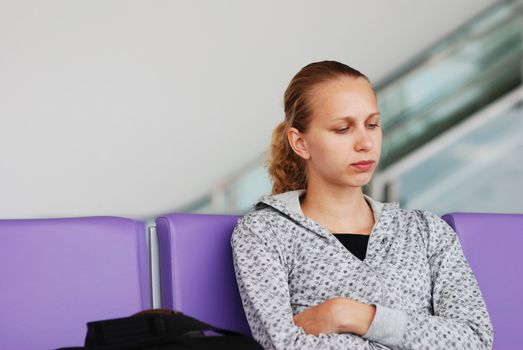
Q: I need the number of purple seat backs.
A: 3